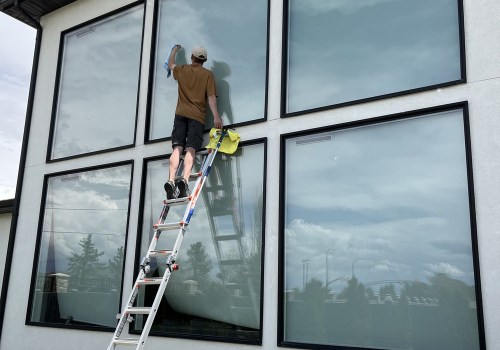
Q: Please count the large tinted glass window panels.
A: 6